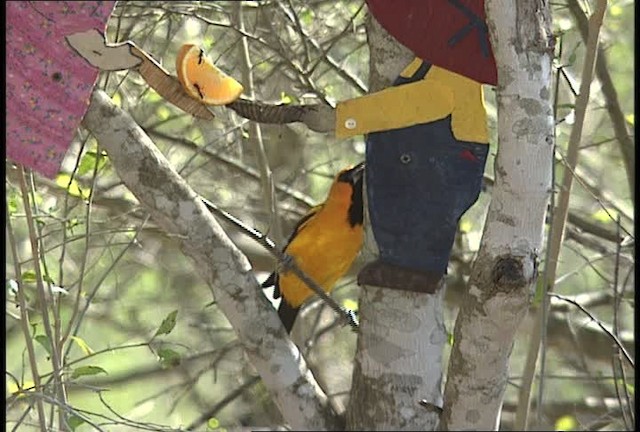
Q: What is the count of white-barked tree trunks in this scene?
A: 3